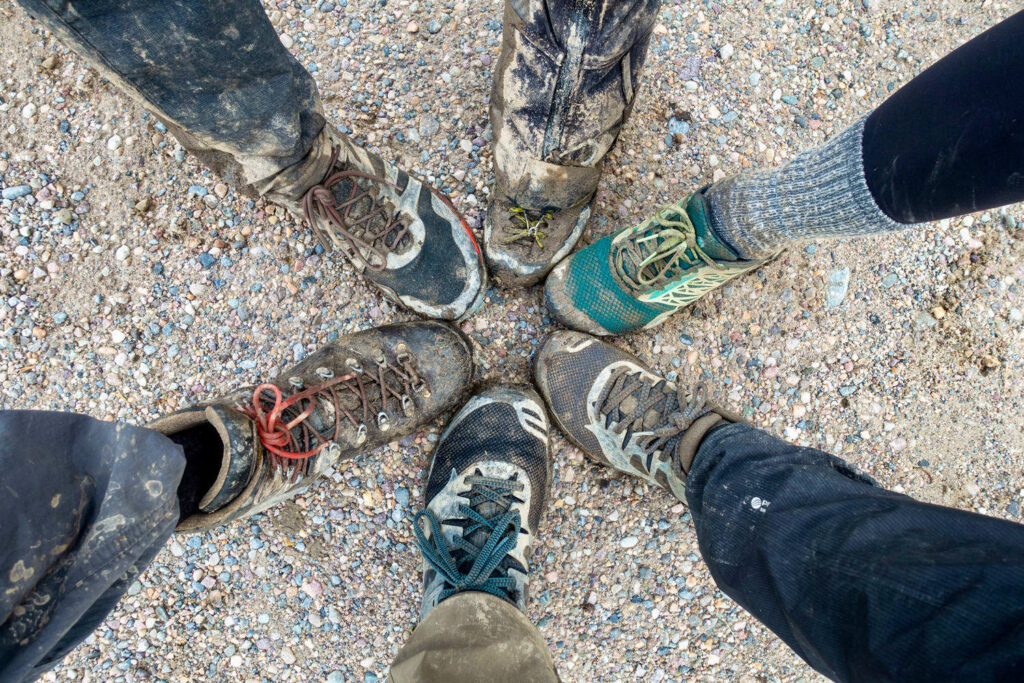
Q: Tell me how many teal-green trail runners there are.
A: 1